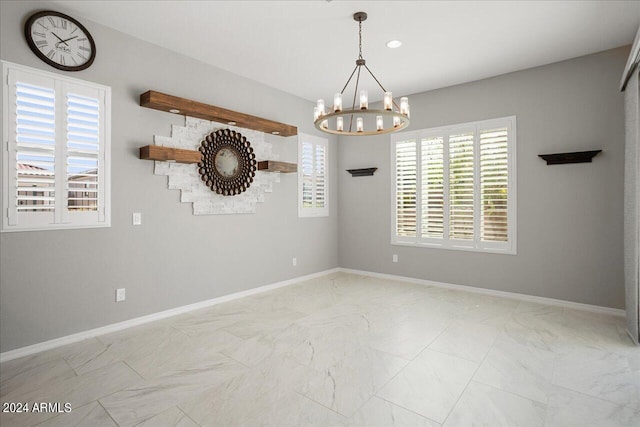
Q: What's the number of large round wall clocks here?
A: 1